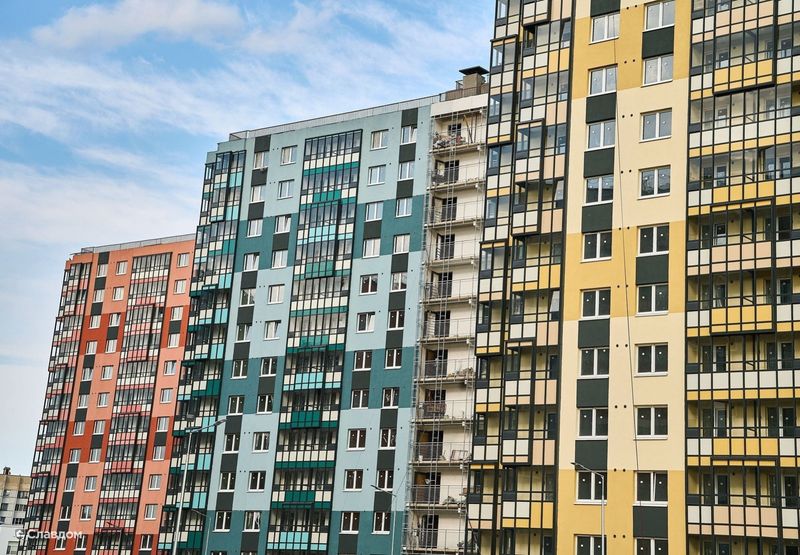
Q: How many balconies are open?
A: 11